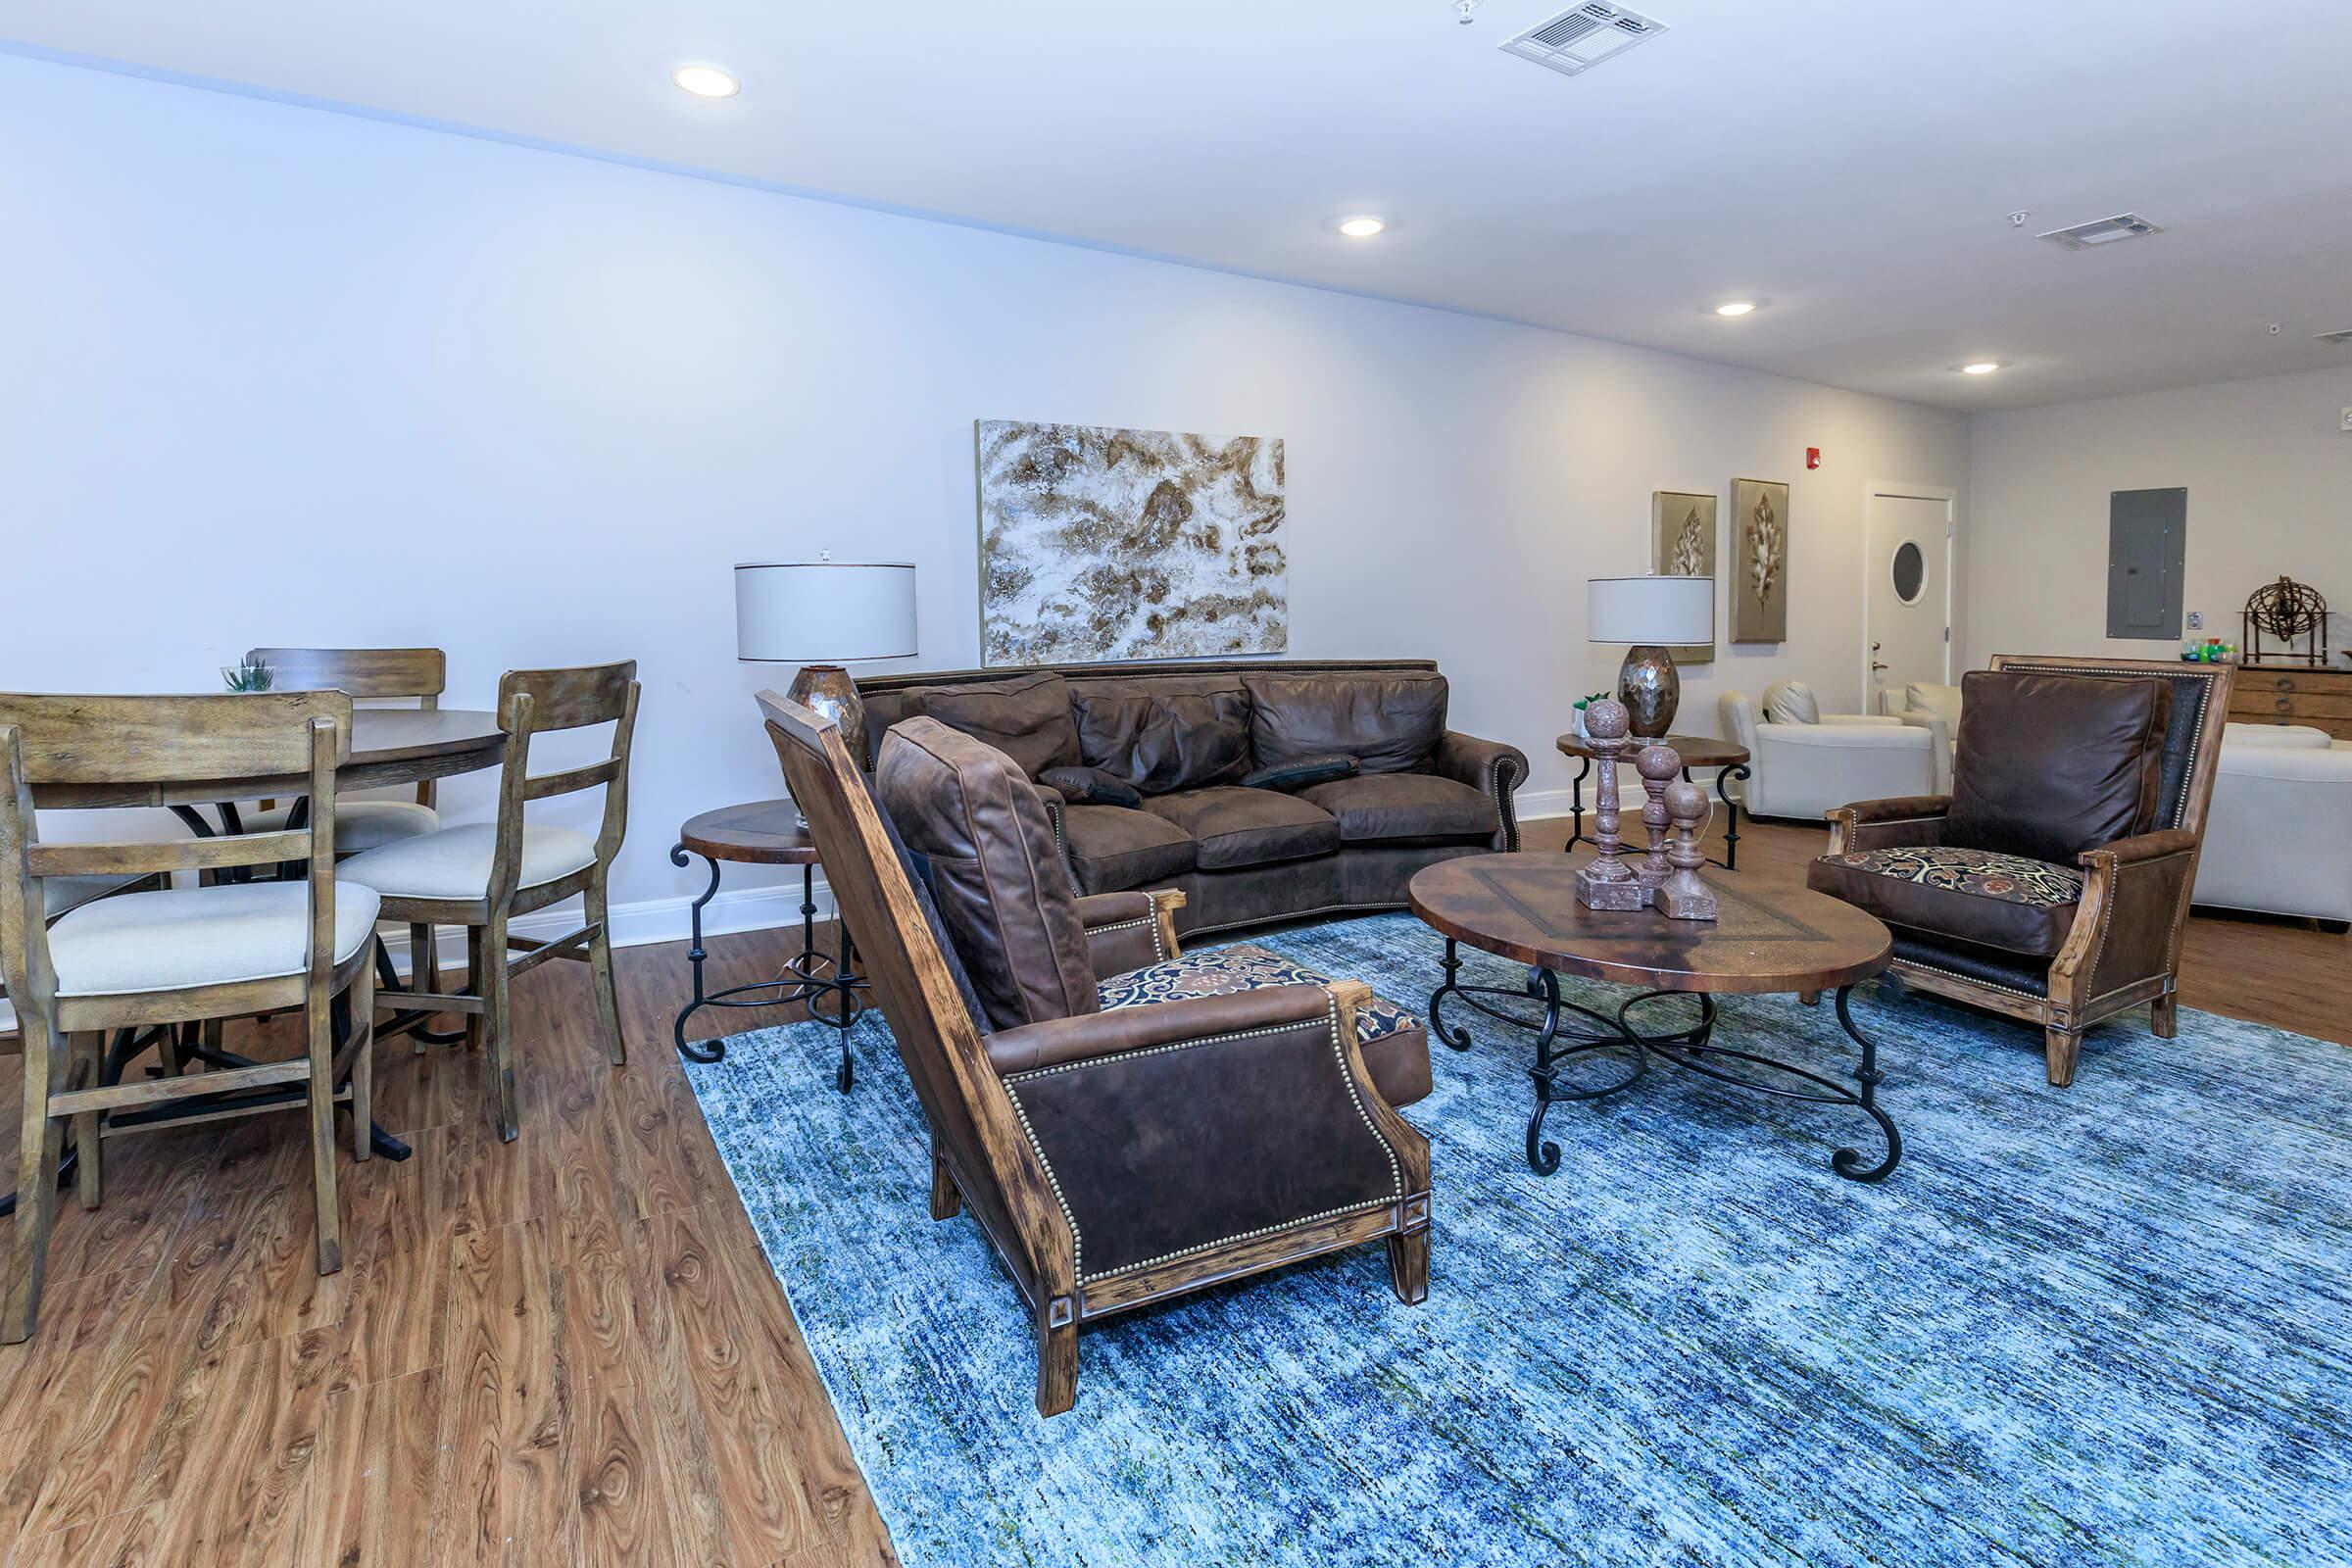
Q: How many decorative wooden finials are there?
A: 3